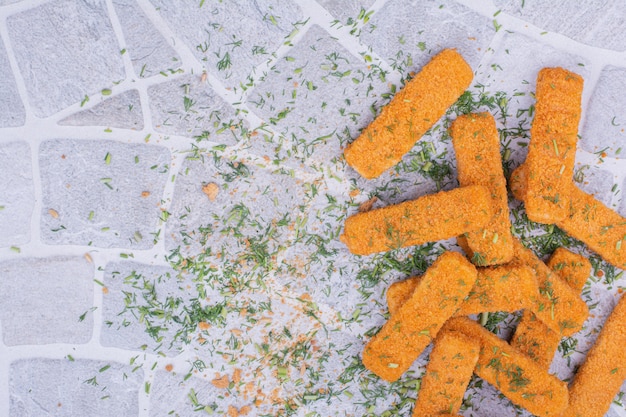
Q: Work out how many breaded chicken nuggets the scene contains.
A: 12